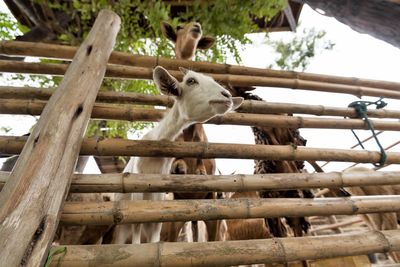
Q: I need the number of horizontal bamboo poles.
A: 8